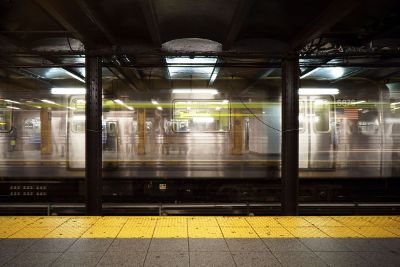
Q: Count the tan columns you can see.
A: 3